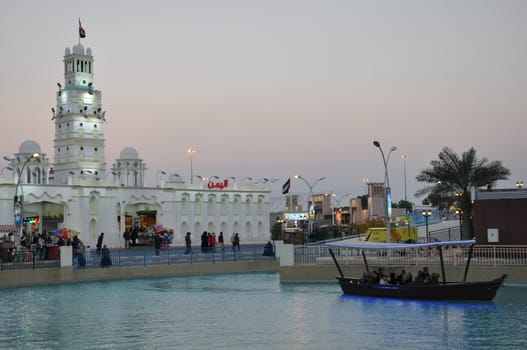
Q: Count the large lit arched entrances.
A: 2